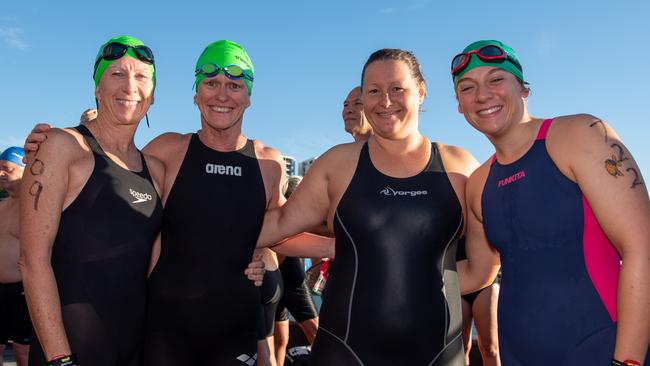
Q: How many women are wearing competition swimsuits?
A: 4